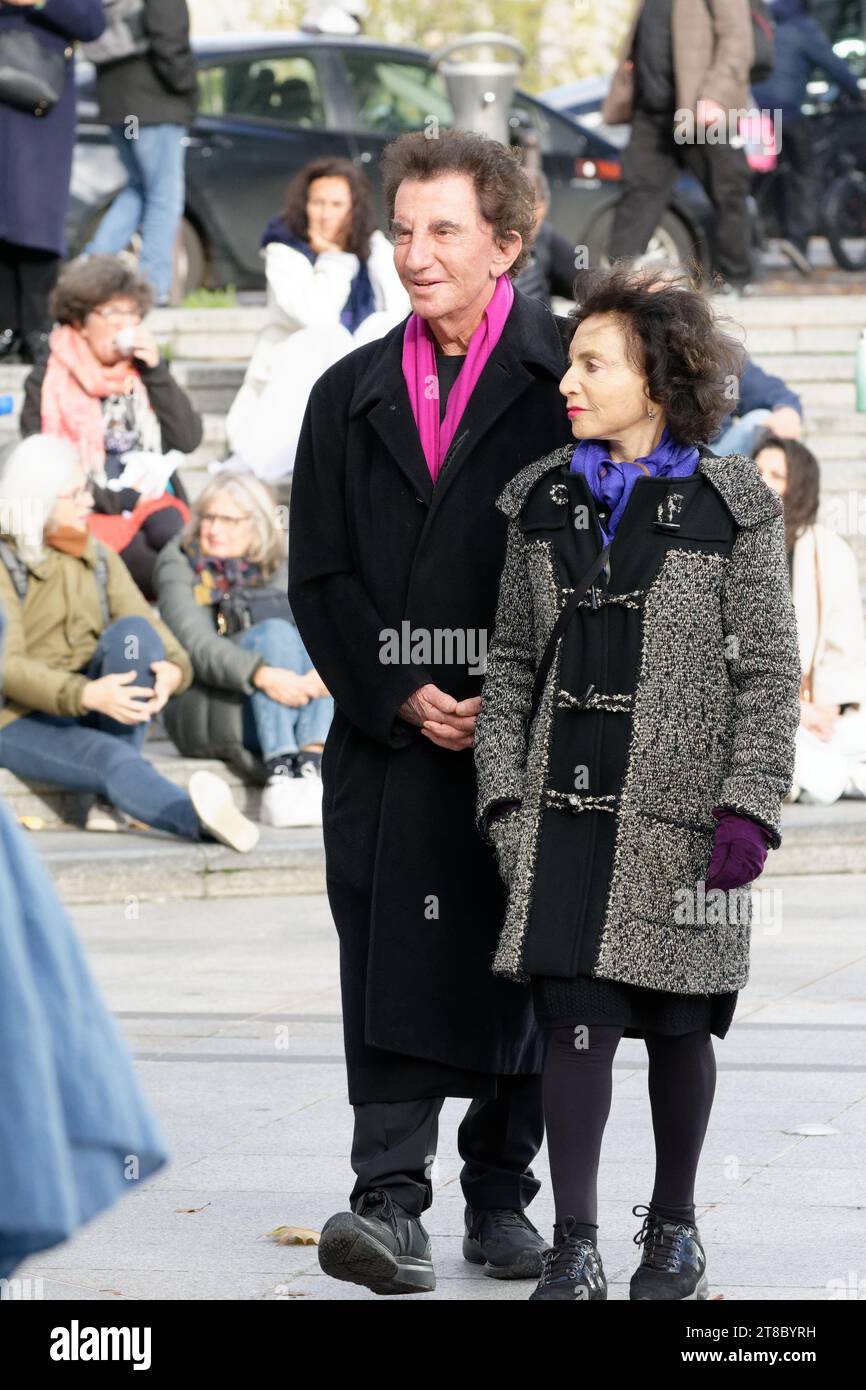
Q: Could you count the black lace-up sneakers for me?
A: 4